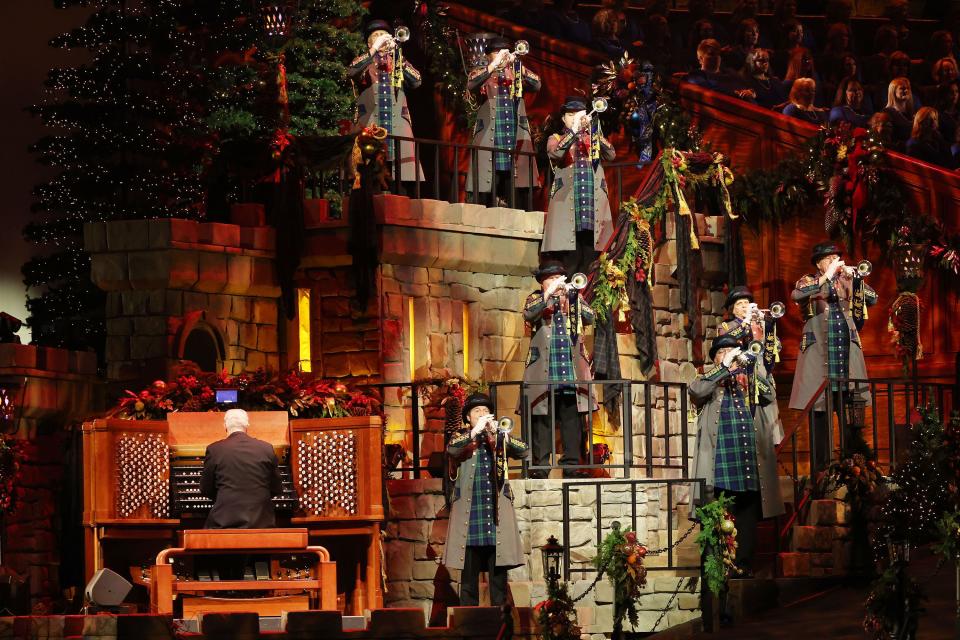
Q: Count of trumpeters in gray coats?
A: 8